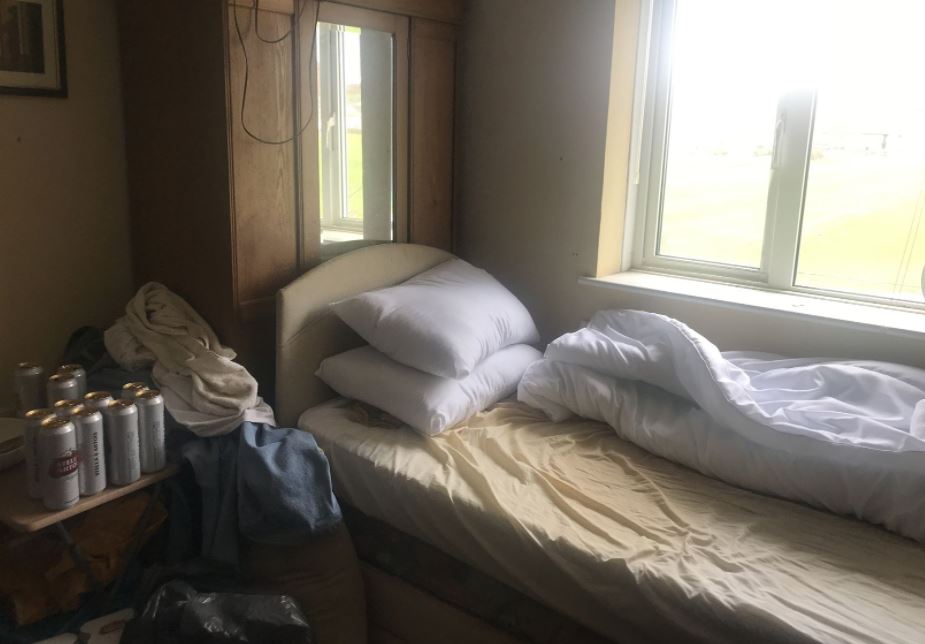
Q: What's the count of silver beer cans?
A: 11